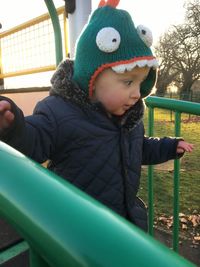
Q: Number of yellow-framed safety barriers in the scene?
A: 1